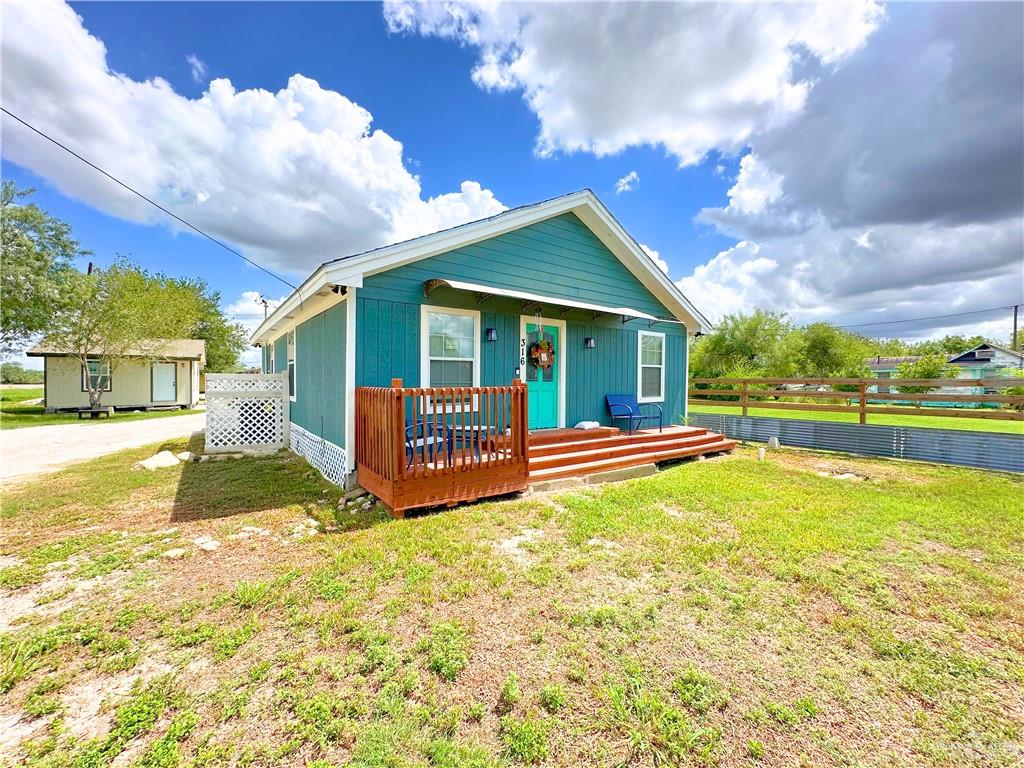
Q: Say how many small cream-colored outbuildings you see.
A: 1